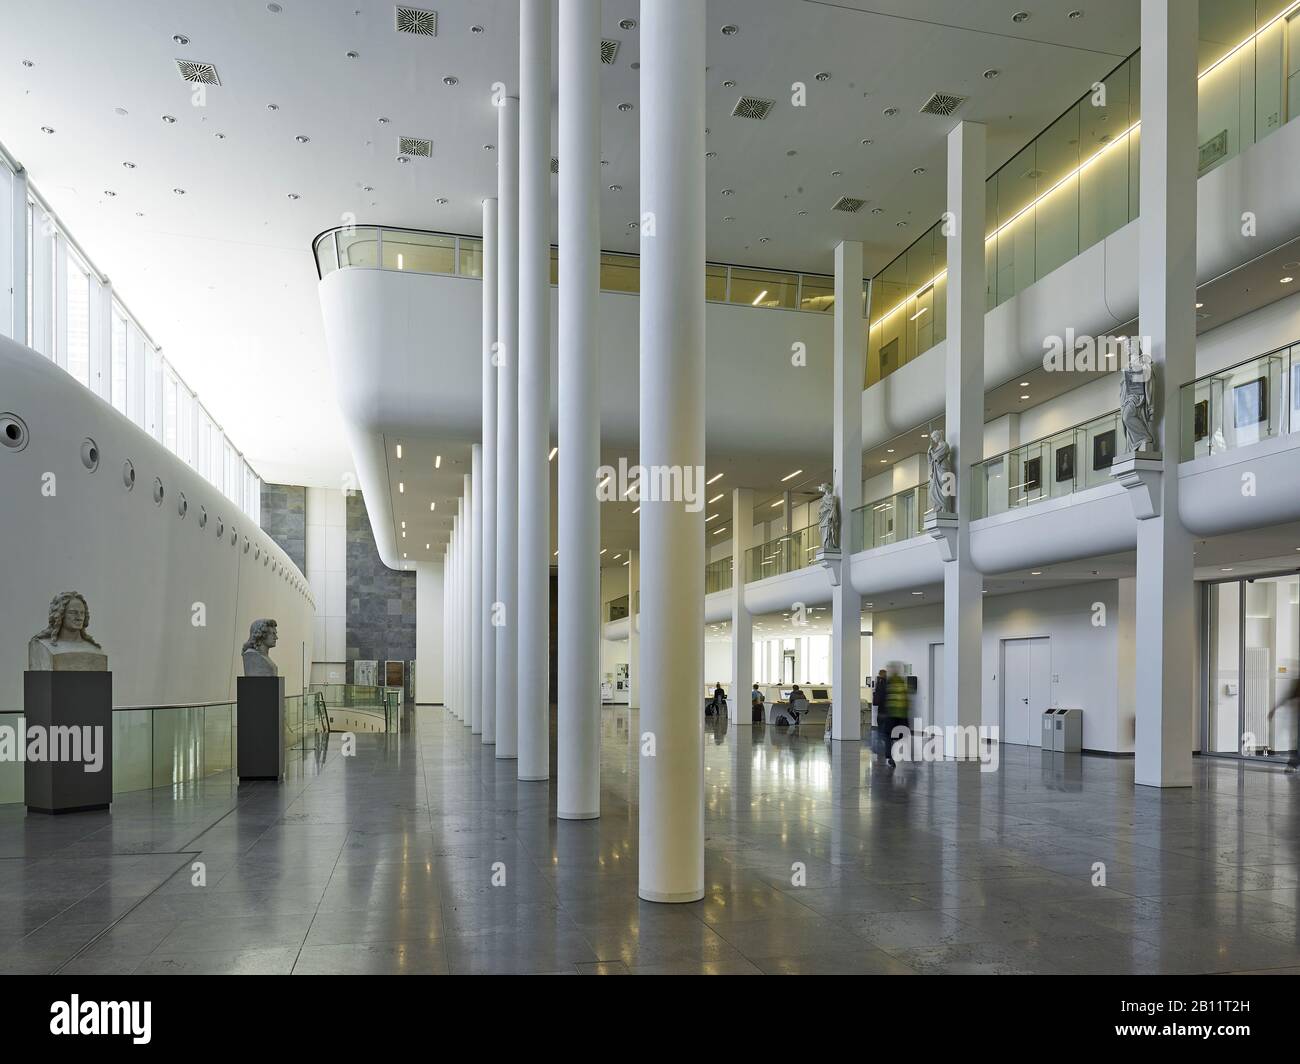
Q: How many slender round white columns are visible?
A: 12